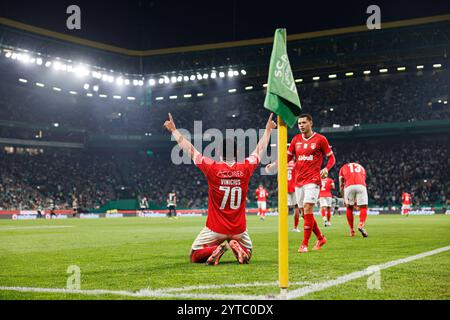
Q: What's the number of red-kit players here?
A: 7